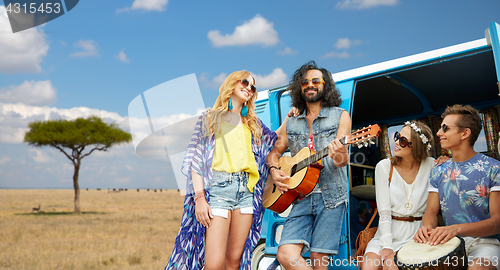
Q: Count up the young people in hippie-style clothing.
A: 4